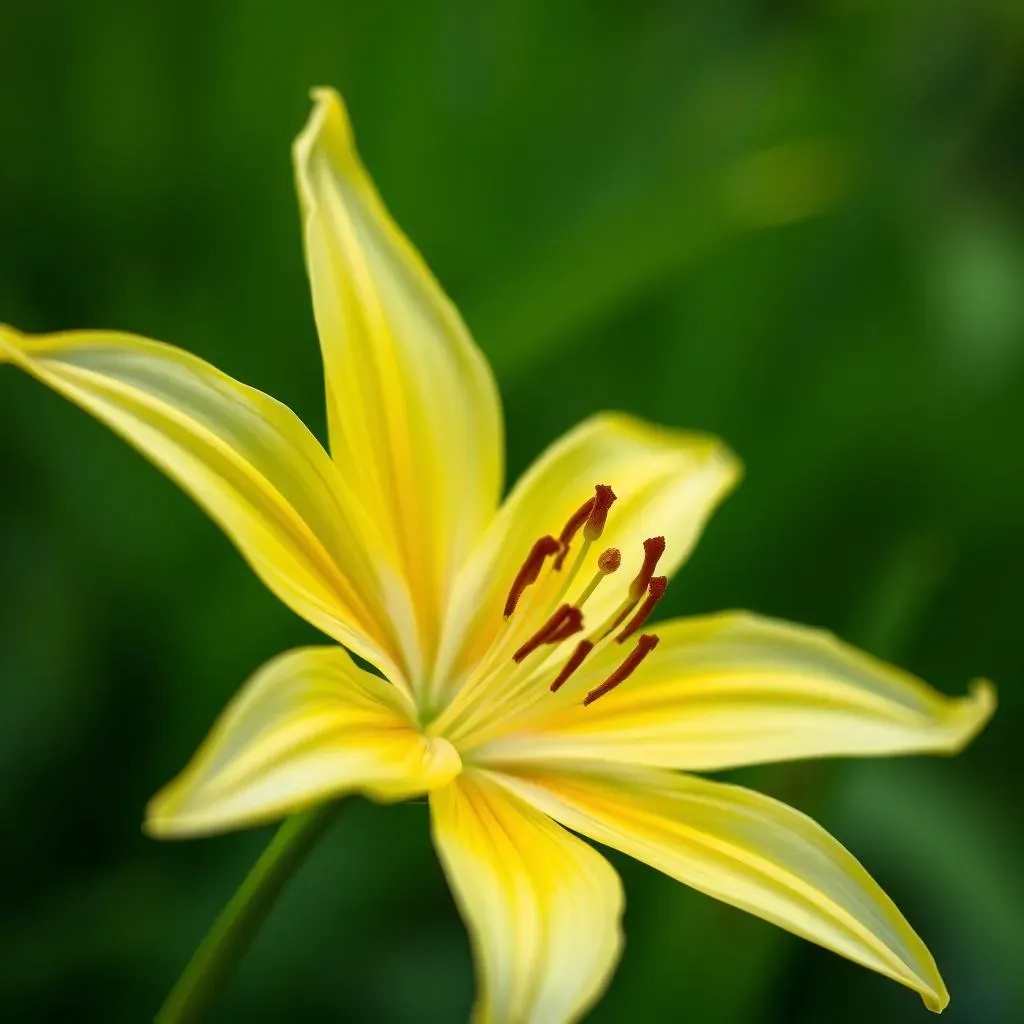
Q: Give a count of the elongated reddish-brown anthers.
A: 8